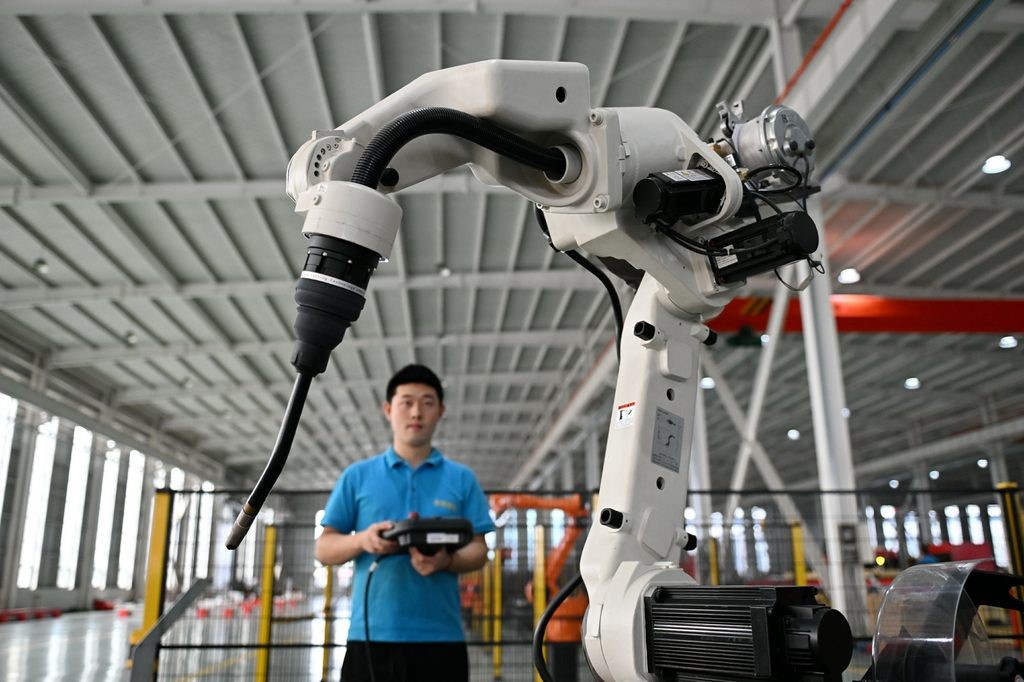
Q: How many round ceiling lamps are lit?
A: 11